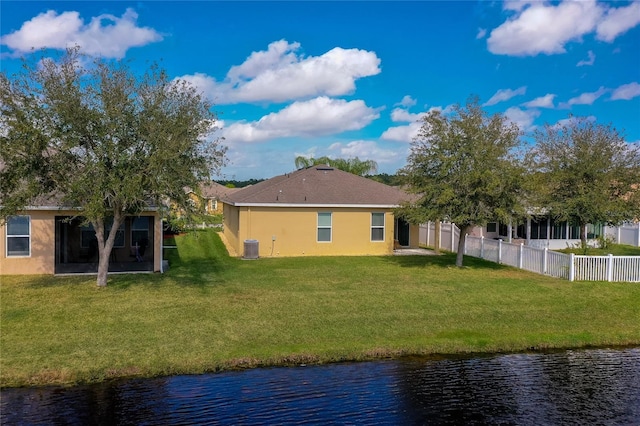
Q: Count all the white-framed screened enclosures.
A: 1